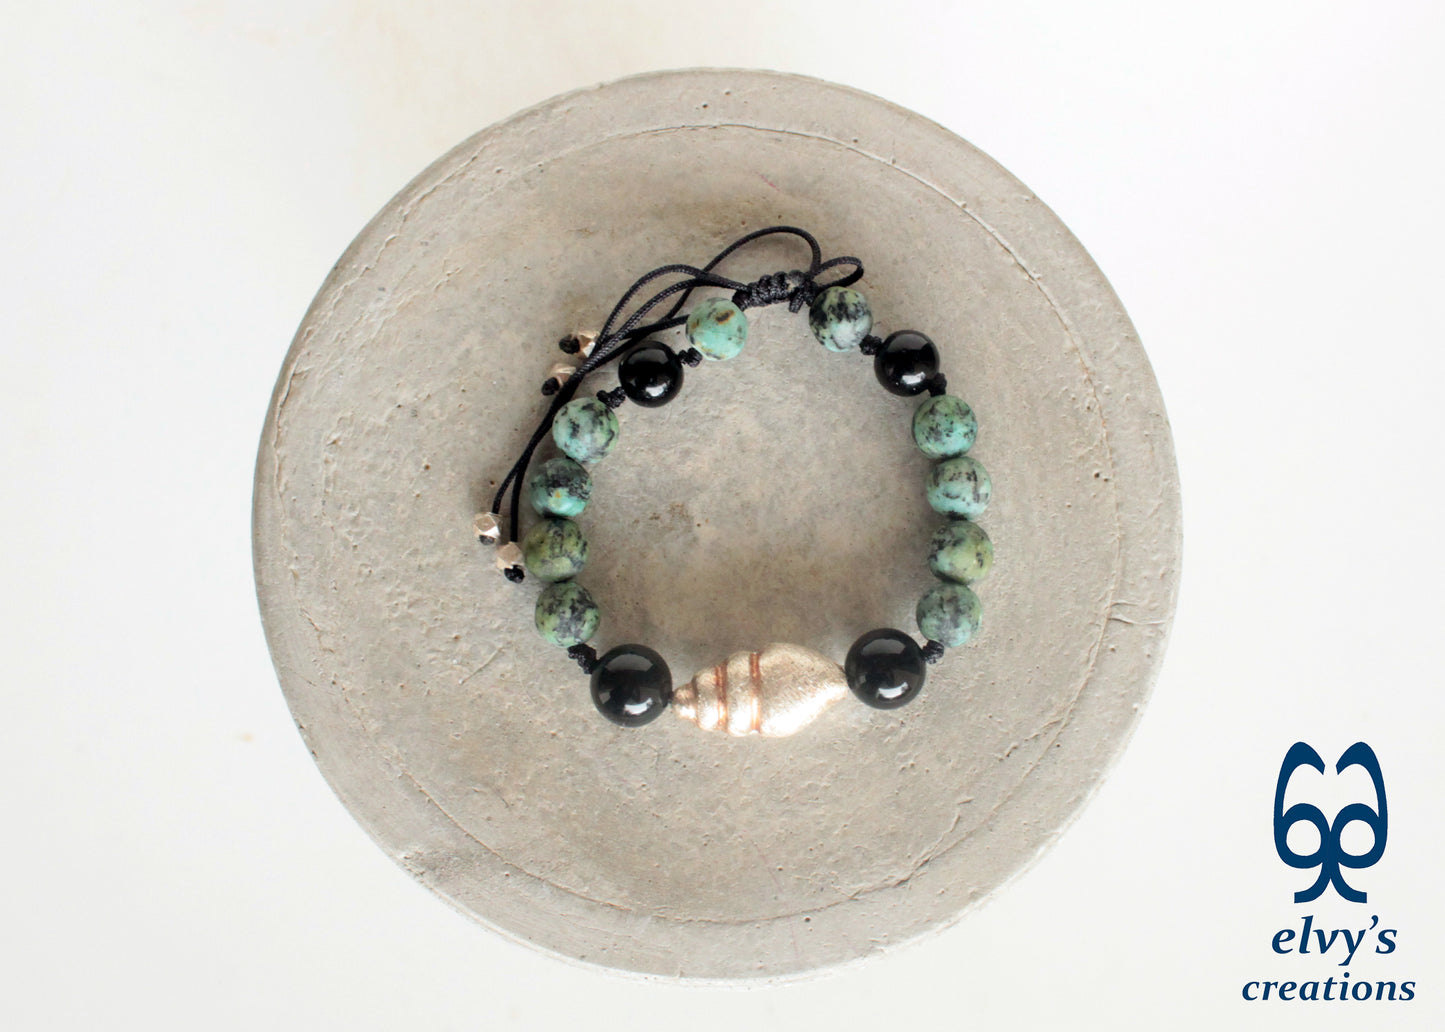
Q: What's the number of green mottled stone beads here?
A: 10